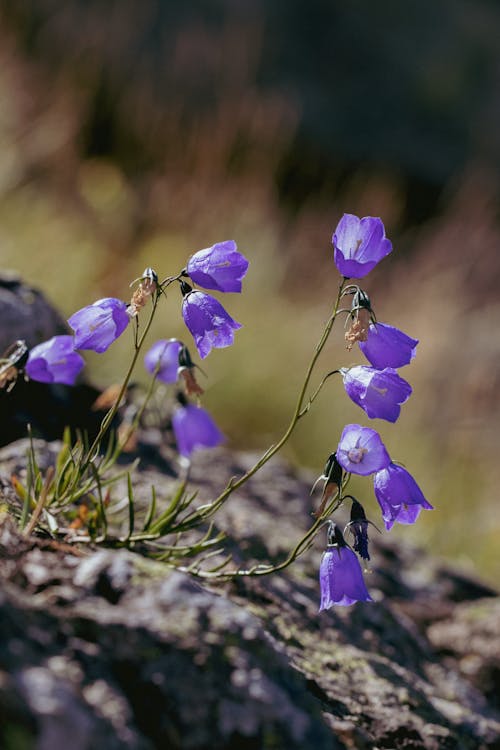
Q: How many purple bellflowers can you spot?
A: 12